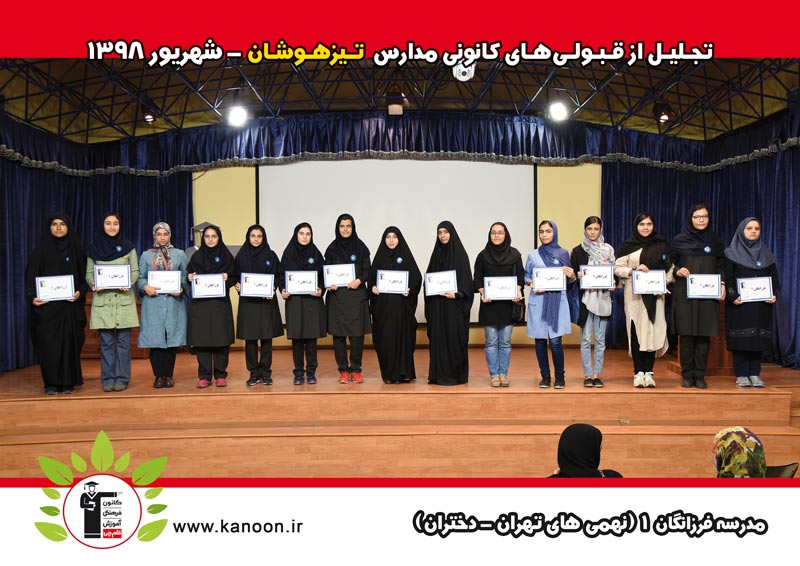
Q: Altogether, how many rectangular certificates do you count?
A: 15